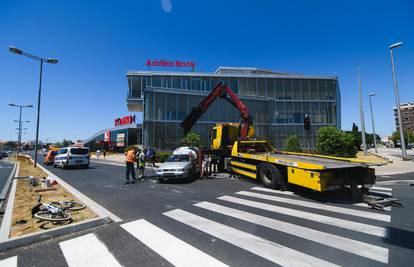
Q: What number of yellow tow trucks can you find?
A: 1